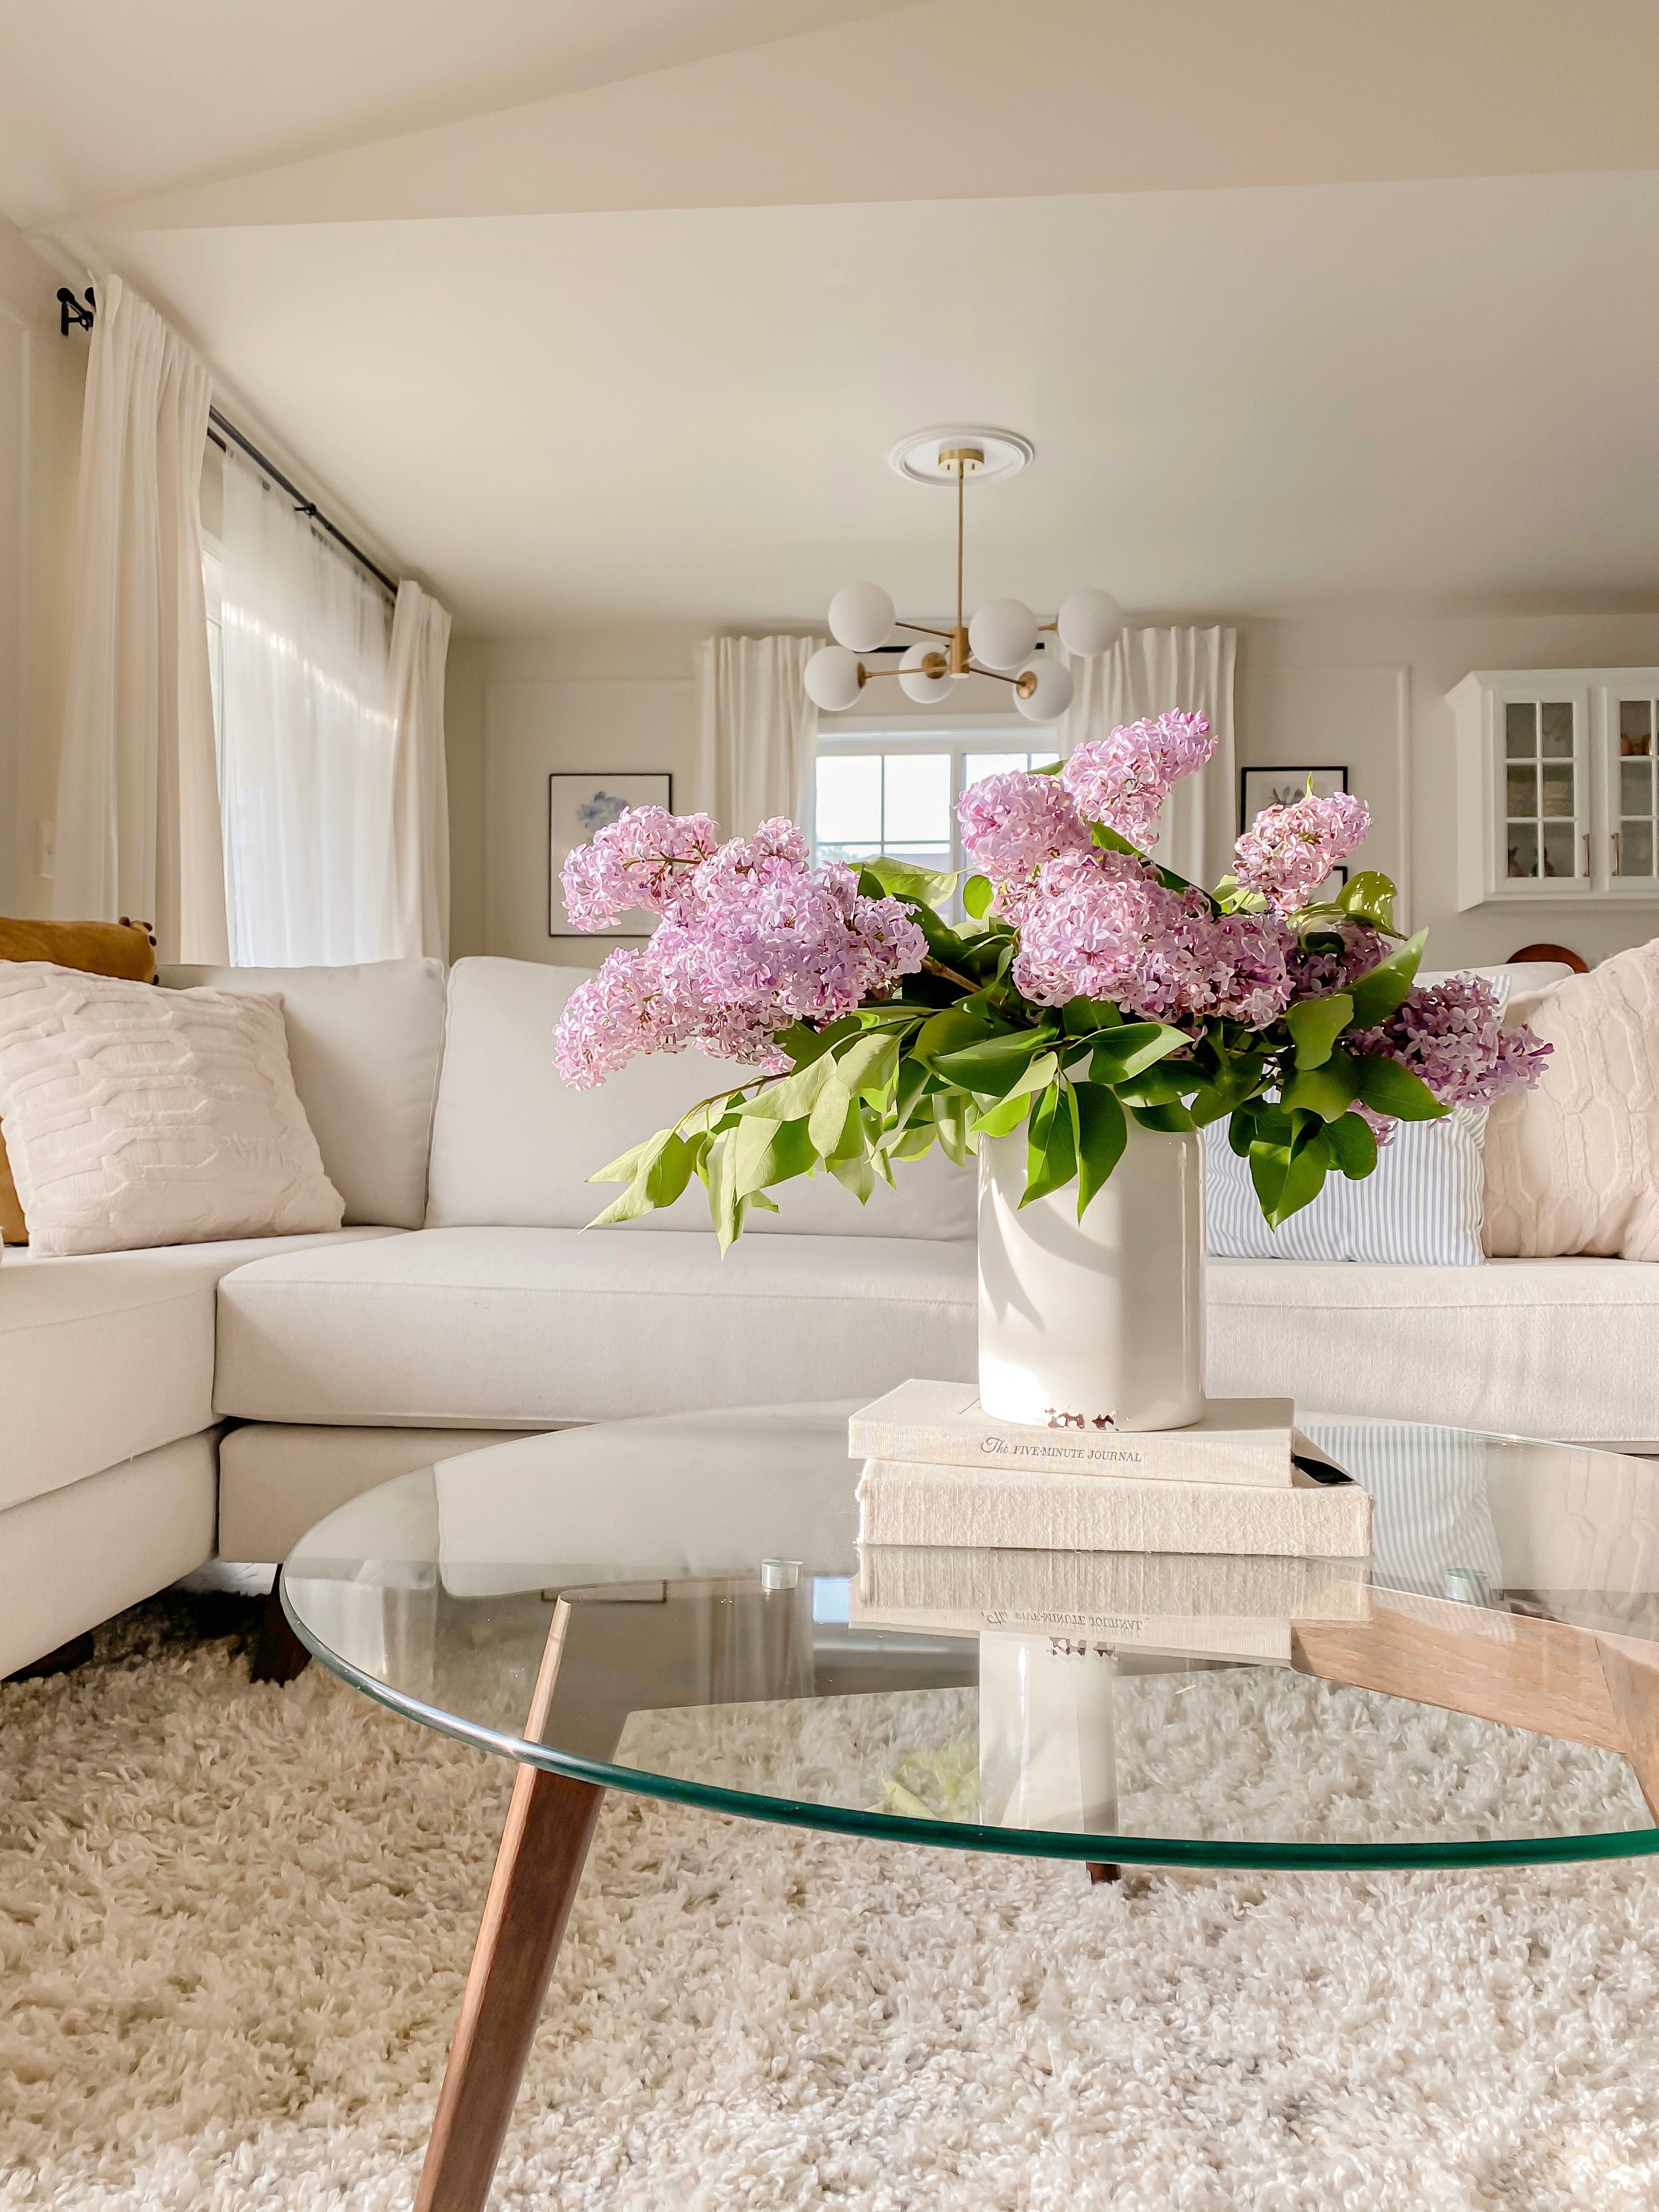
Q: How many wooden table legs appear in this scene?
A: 3